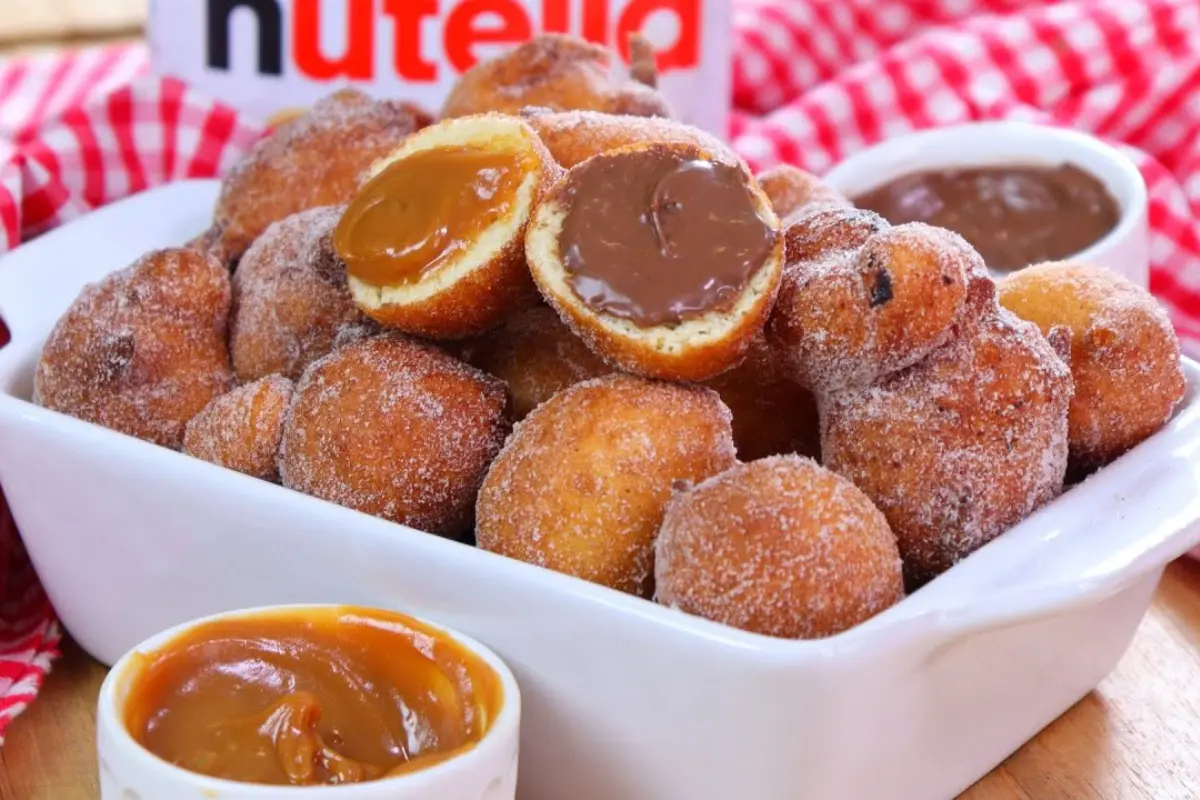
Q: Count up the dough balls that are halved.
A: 2